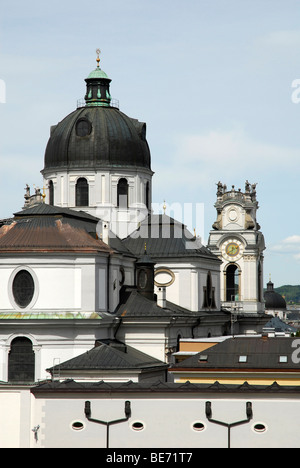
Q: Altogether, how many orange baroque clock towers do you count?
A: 0